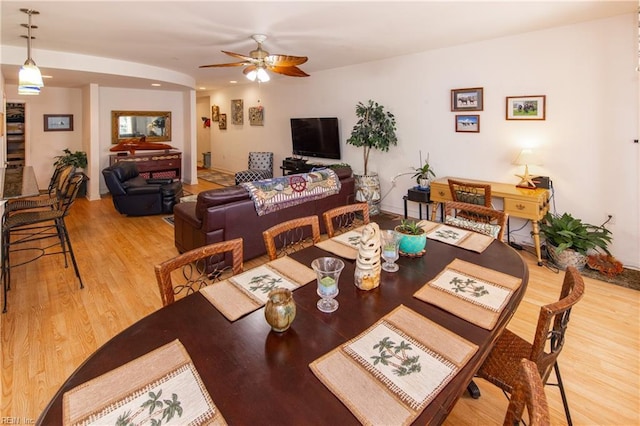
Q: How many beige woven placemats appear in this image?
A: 6